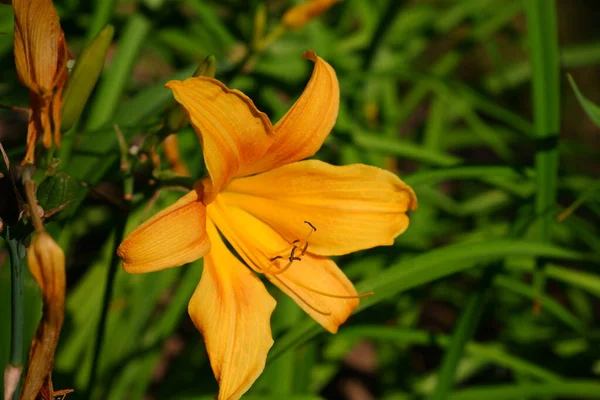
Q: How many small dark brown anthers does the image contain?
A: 6